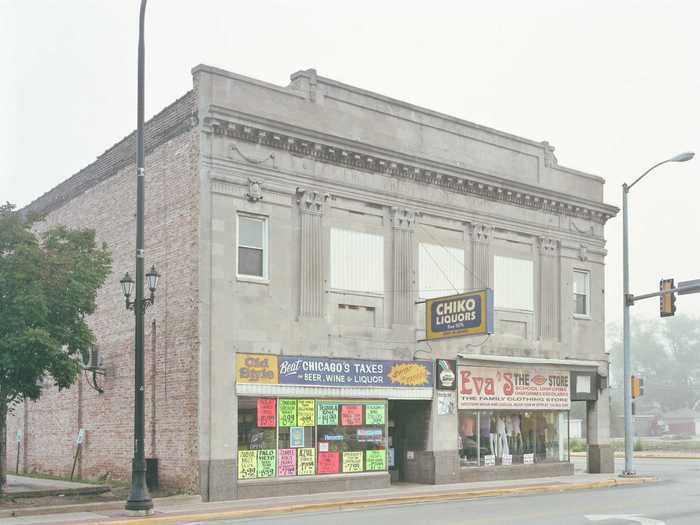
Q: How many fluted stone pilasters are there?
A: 4